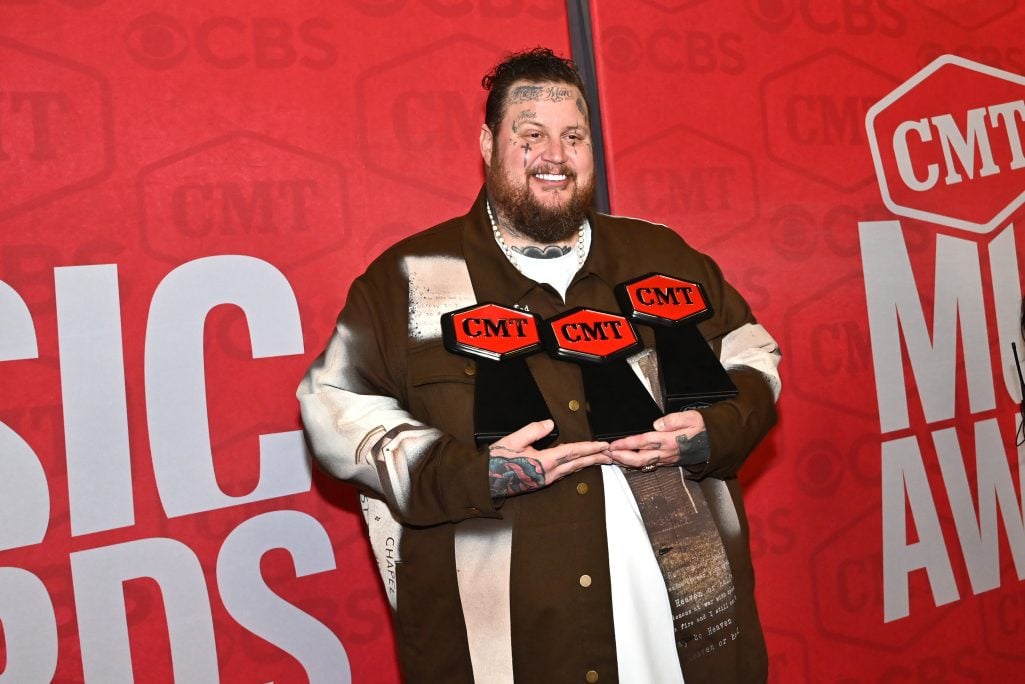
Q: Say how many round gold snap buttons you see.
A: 5